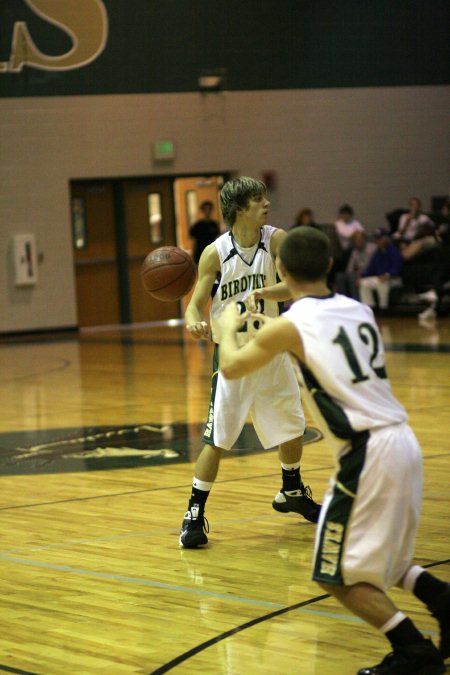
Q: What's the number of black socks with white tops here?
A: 4